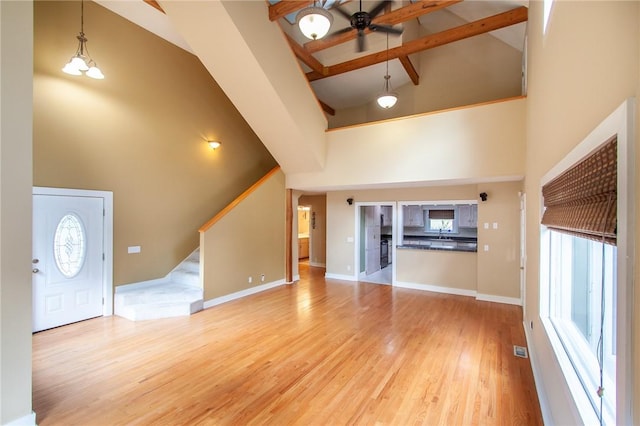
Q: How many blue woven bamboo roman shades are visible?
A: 0